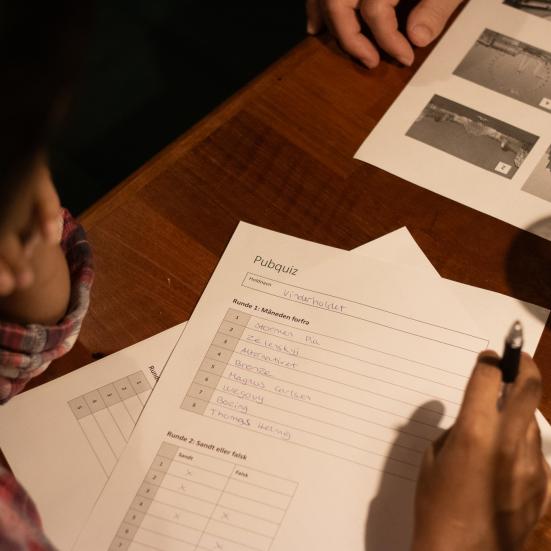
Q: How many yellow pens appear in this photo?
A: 0